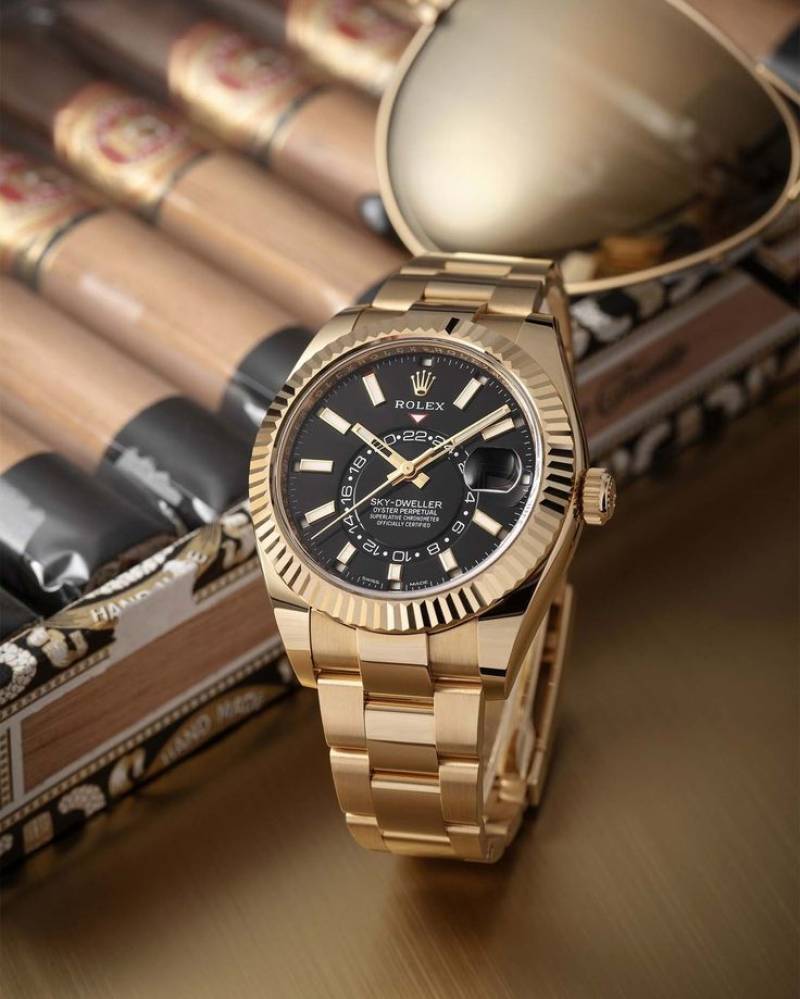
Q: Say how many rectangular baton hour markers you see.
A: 10